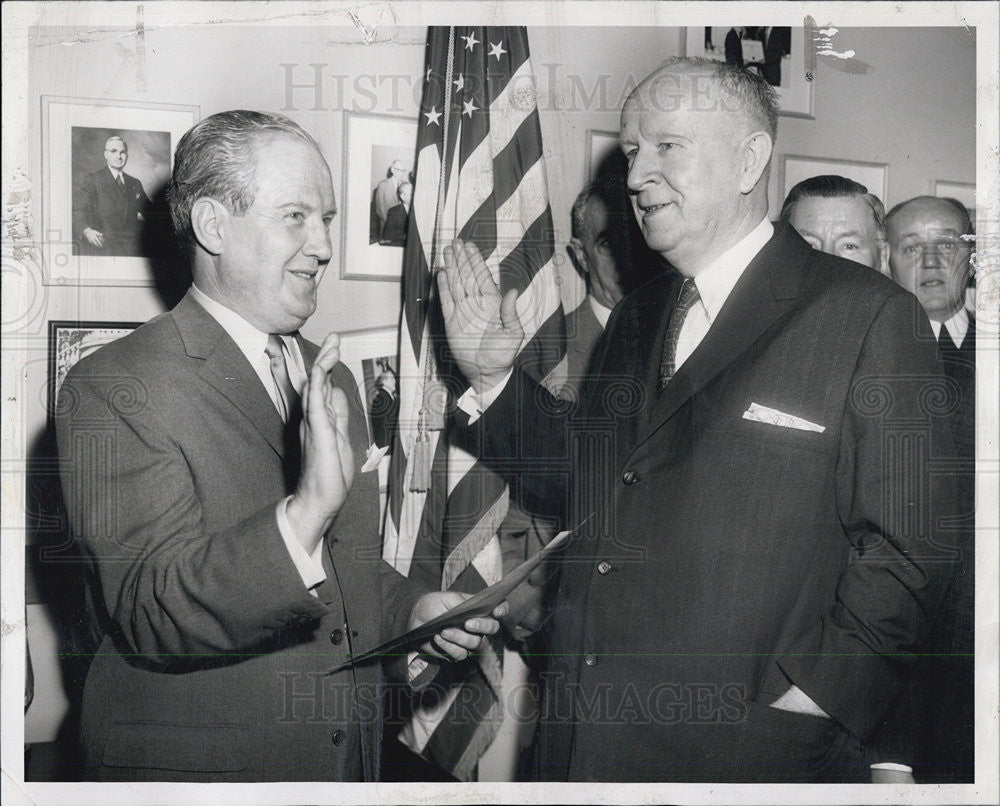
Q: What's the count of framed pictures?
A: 8